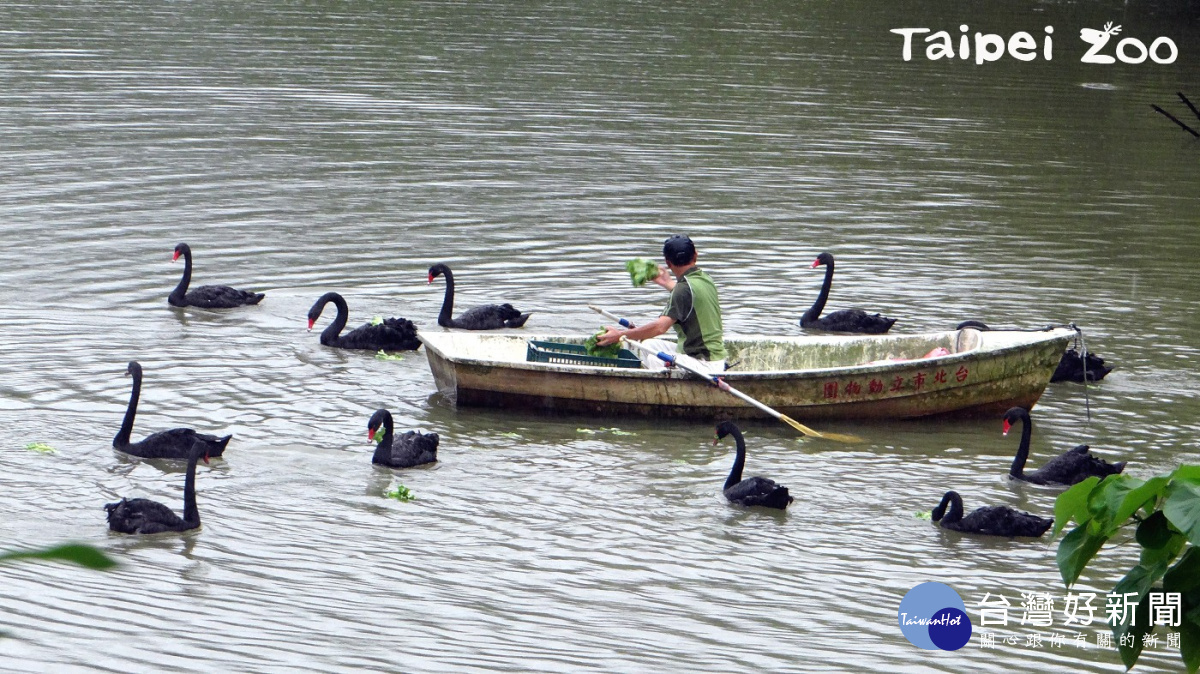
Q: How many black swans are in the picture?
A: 11